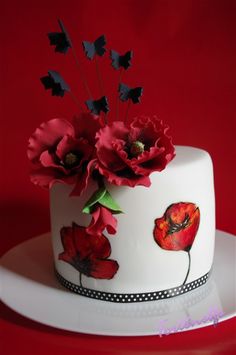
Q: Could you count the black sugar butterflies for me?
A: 6